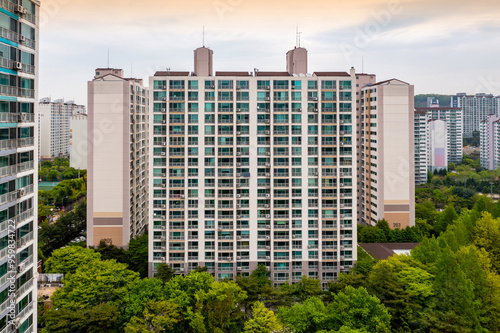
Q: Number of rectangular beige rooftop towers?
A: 2